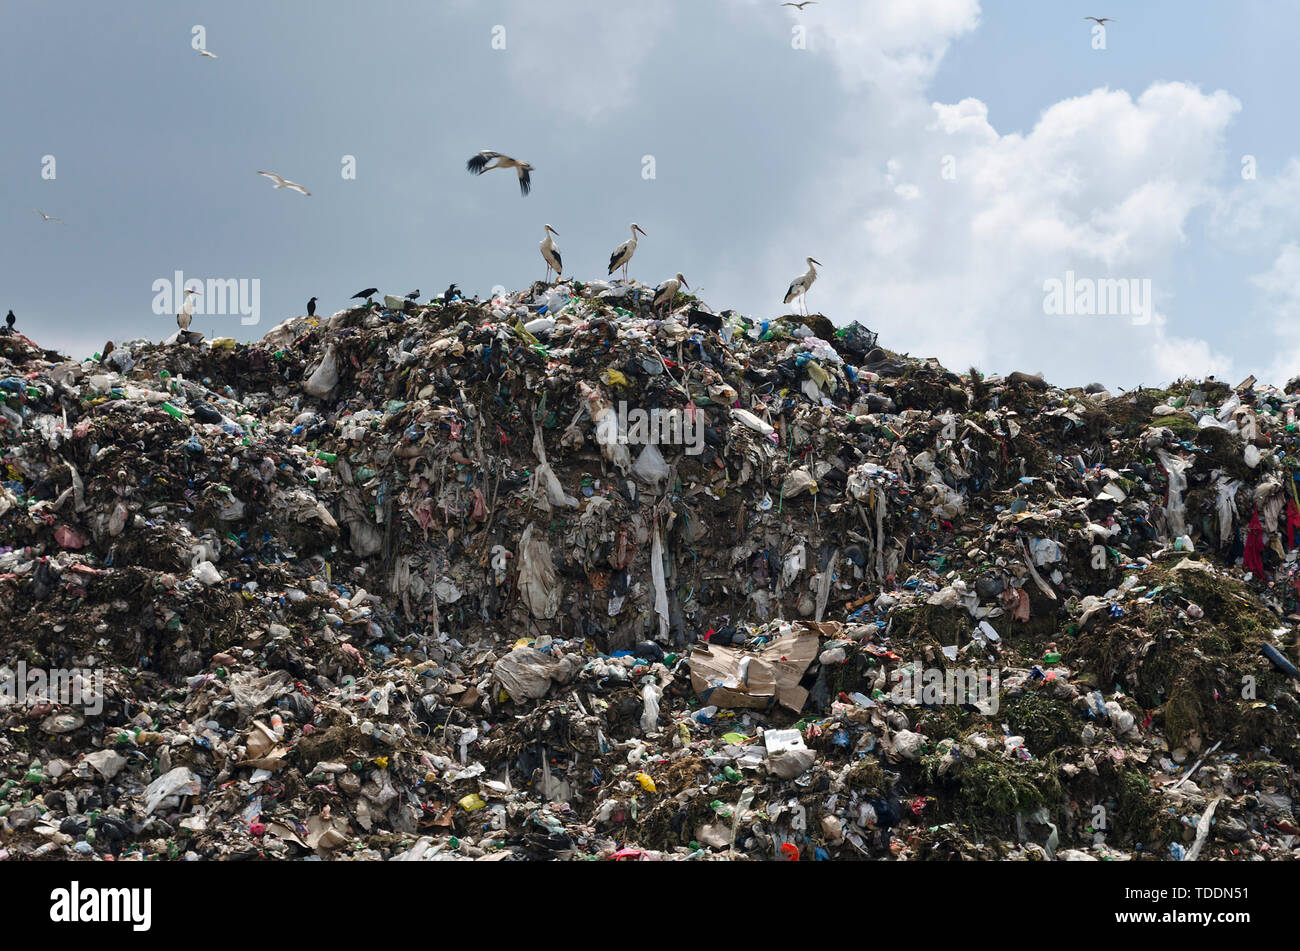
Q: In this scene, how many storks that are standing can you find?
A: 5